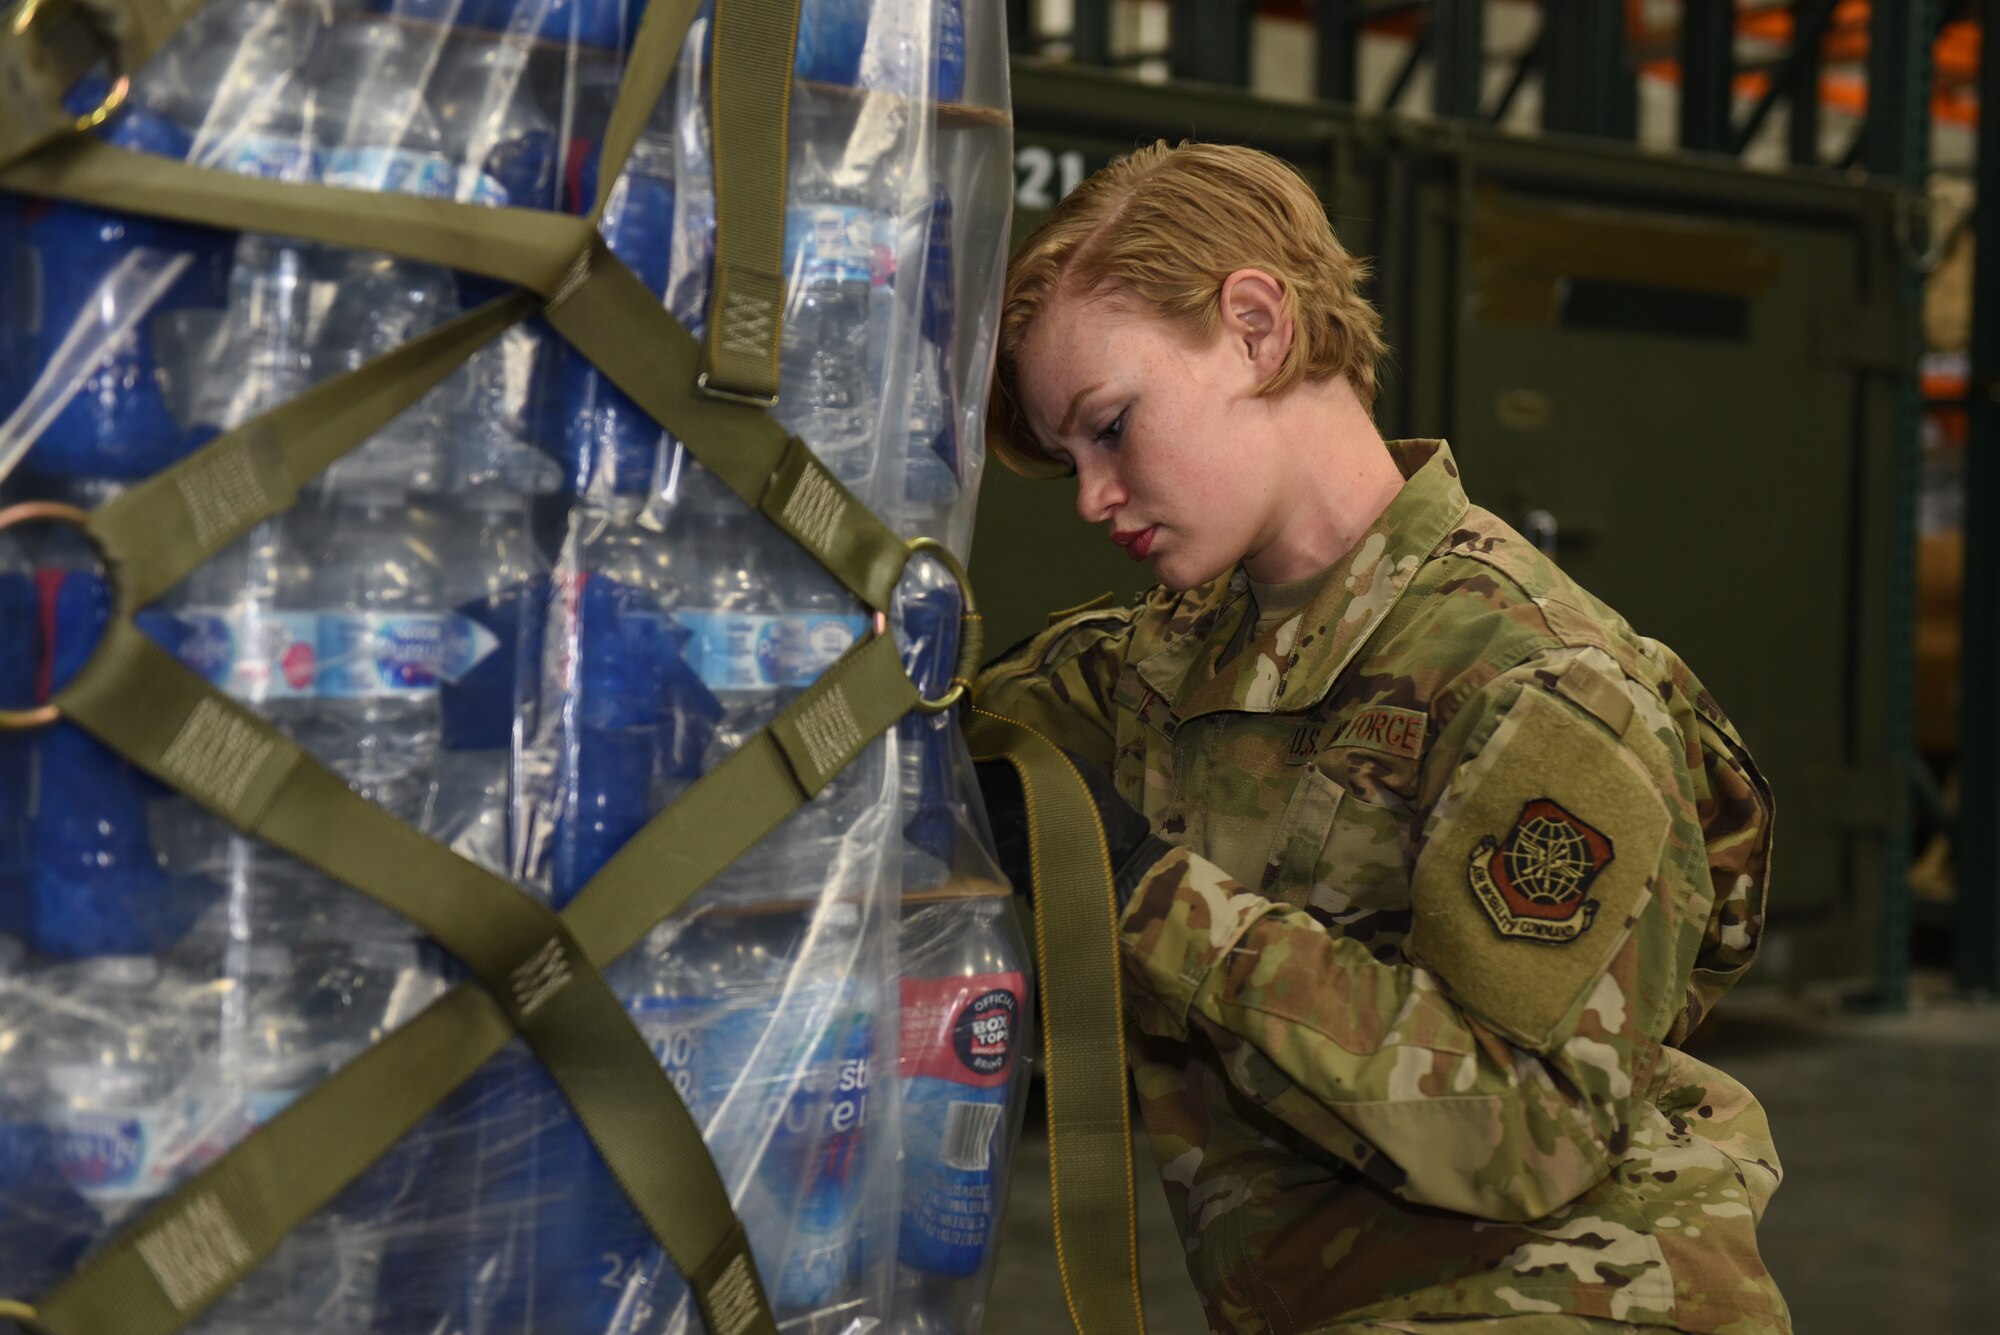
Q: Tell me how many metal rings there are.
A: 4